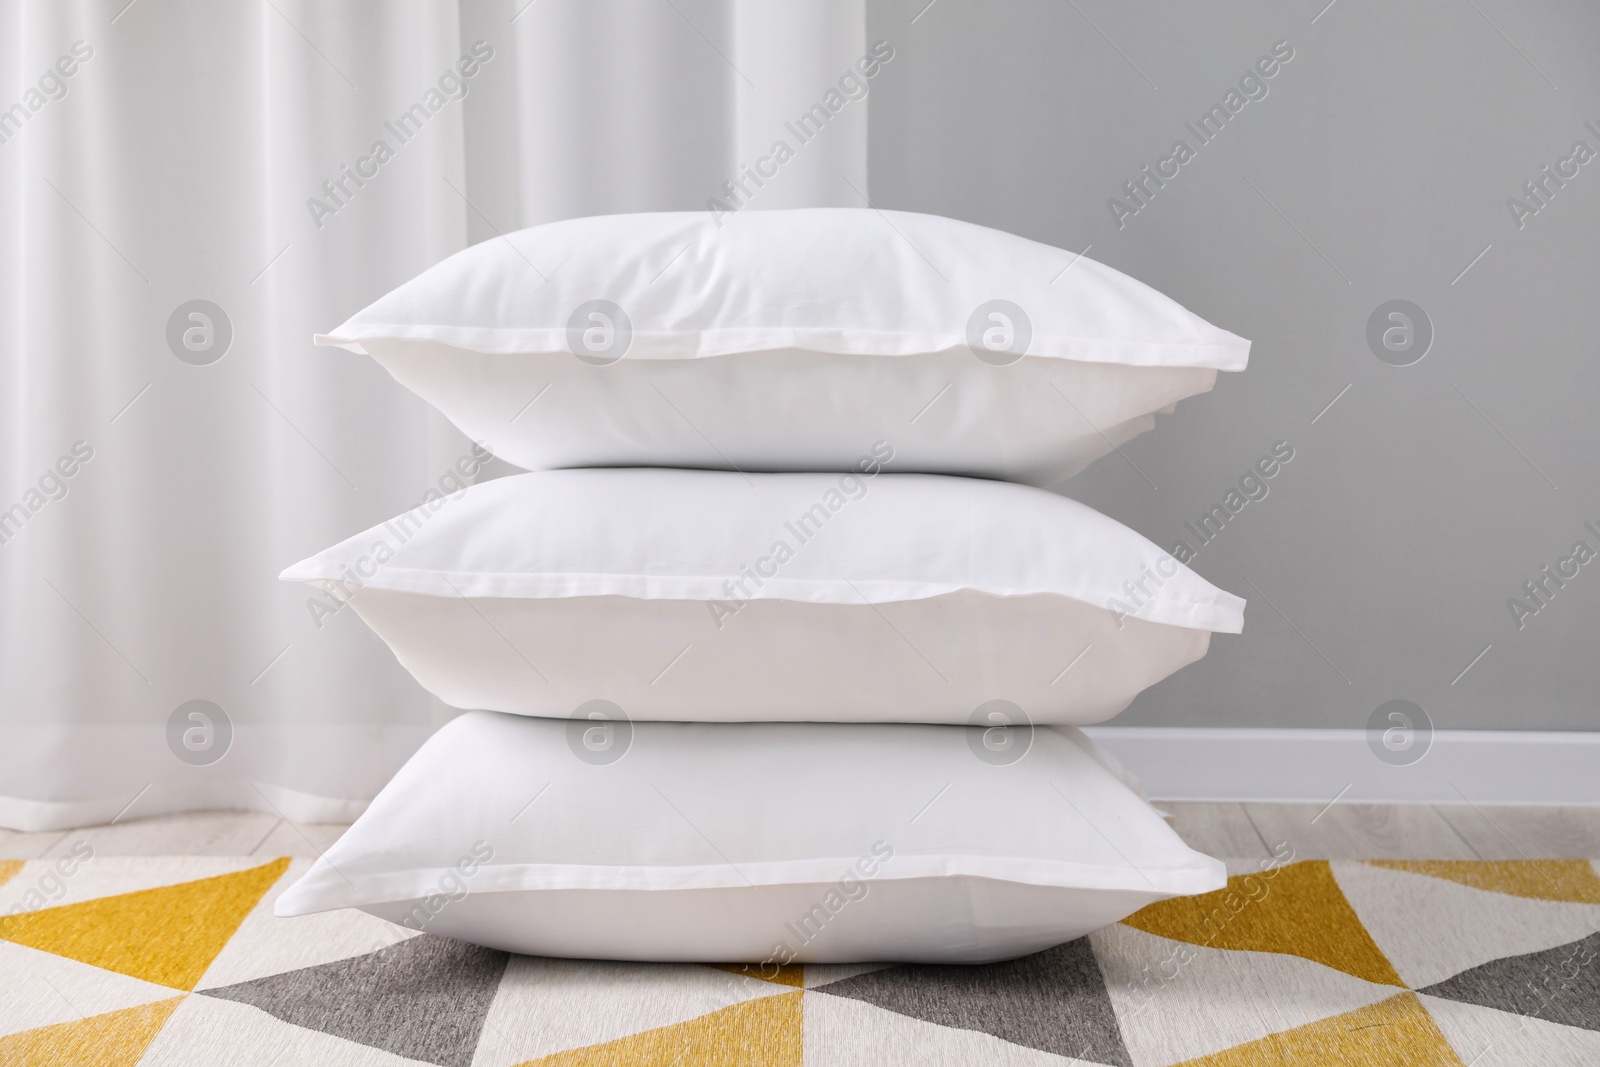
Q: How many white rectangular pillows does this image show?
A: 3